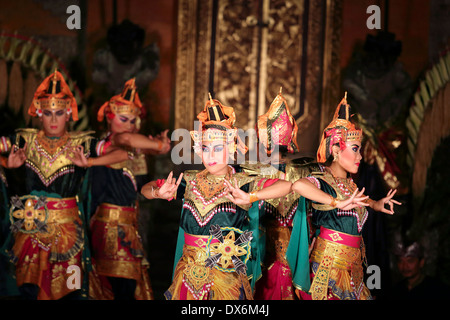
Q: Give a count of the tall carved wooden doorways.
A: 1